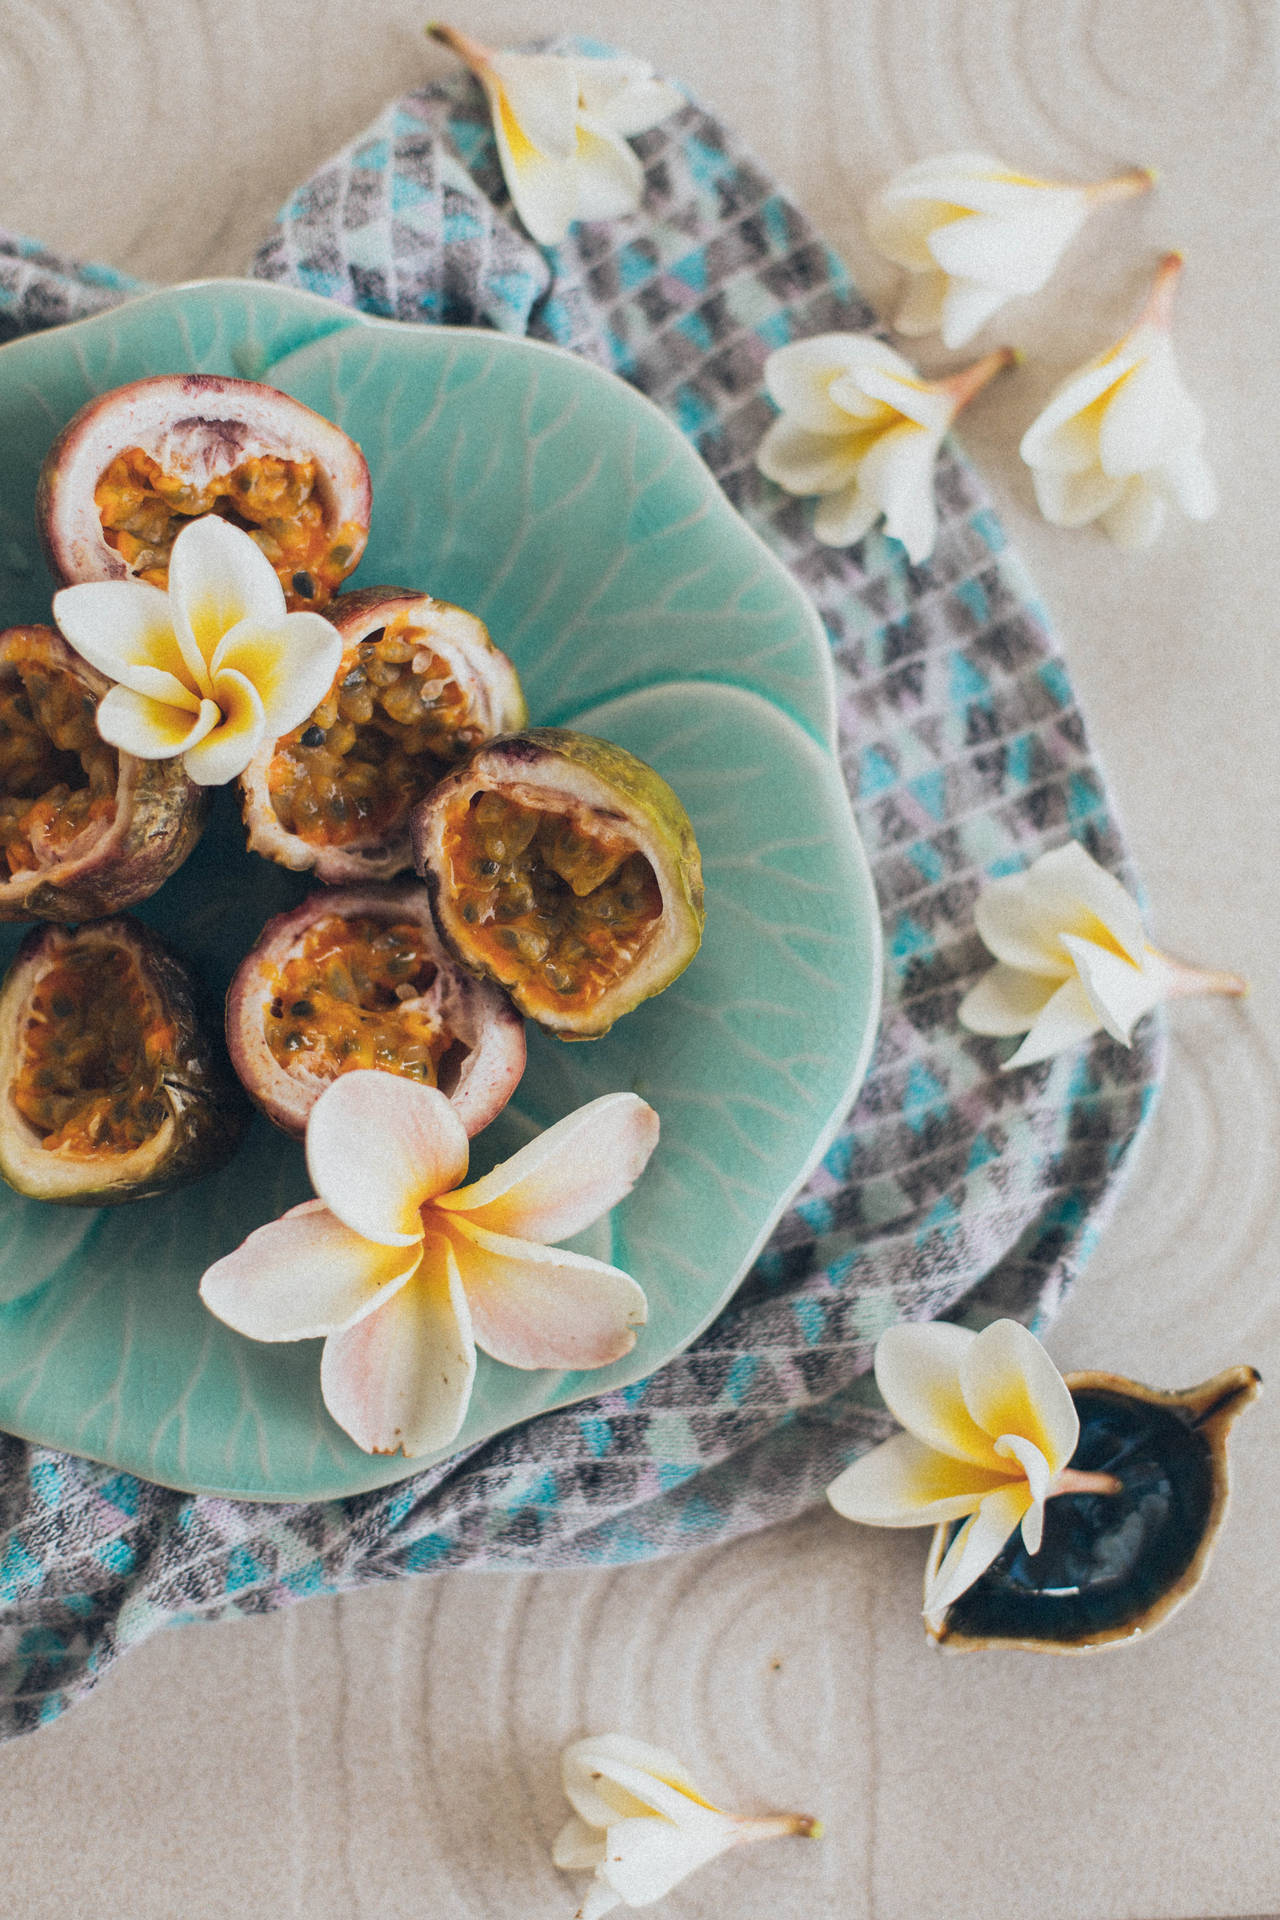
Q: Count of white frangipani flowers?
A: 9